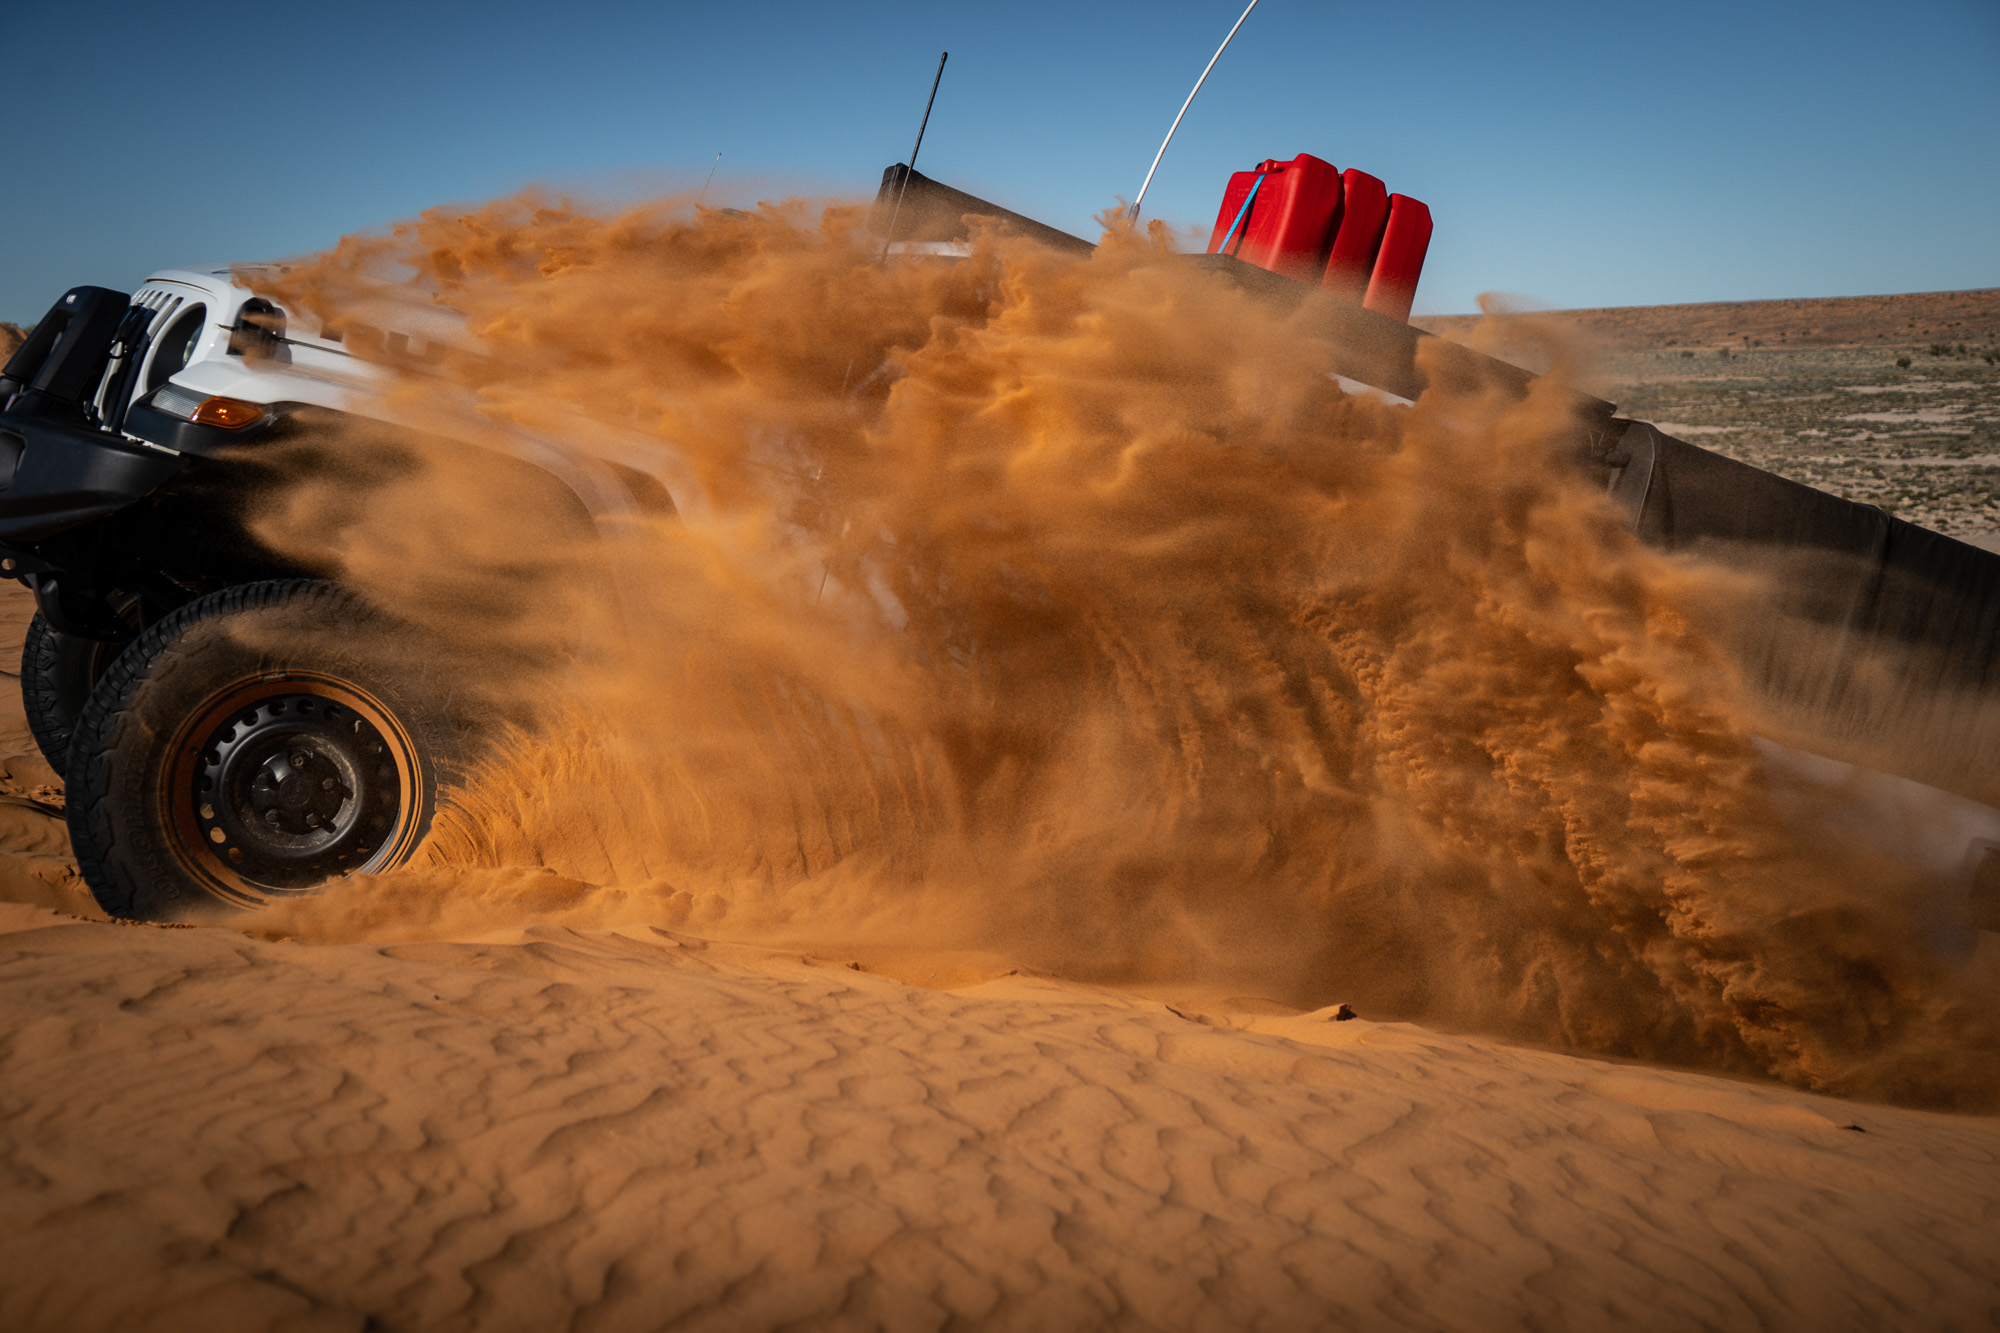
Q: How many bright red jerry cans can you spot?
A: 3